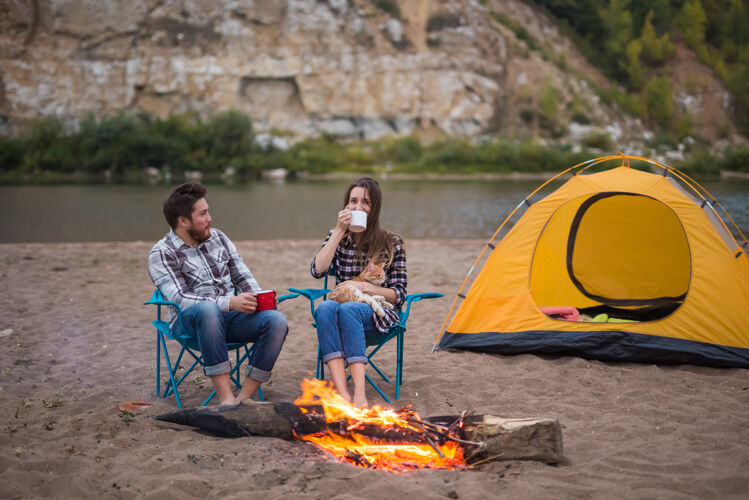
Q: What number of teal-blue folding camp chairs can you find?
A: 2